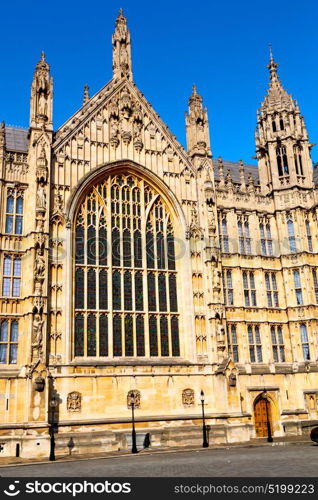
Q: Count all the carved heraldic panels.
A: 3